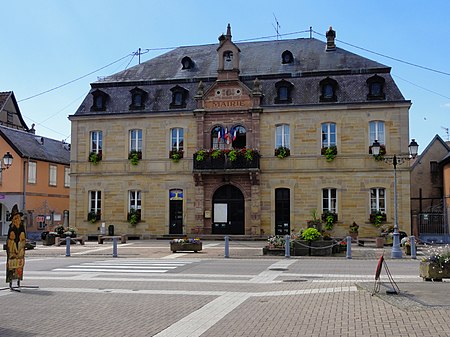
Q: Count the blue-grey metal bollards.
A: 6